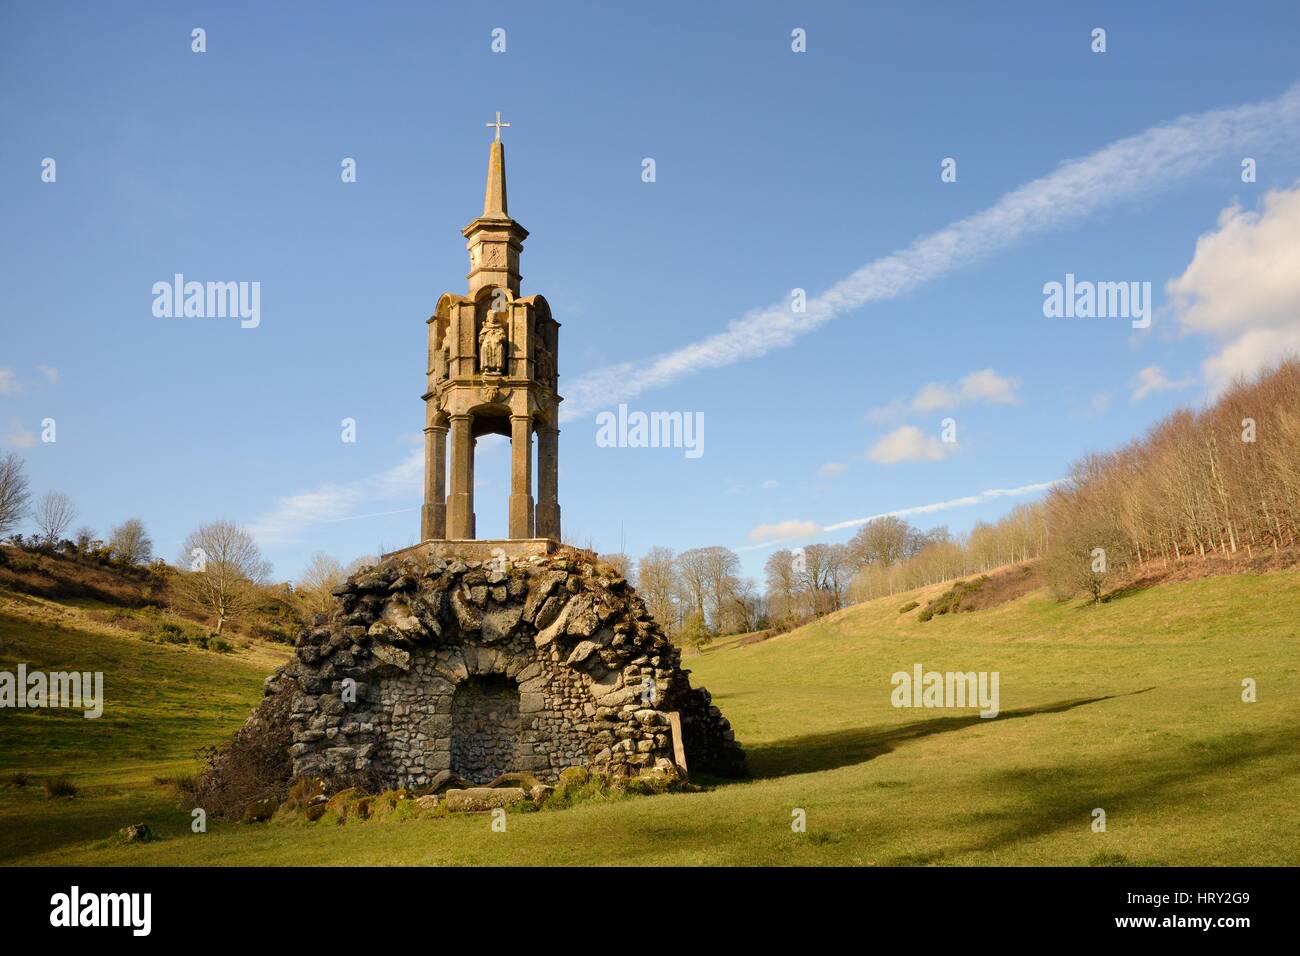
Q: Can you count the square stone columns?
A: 4